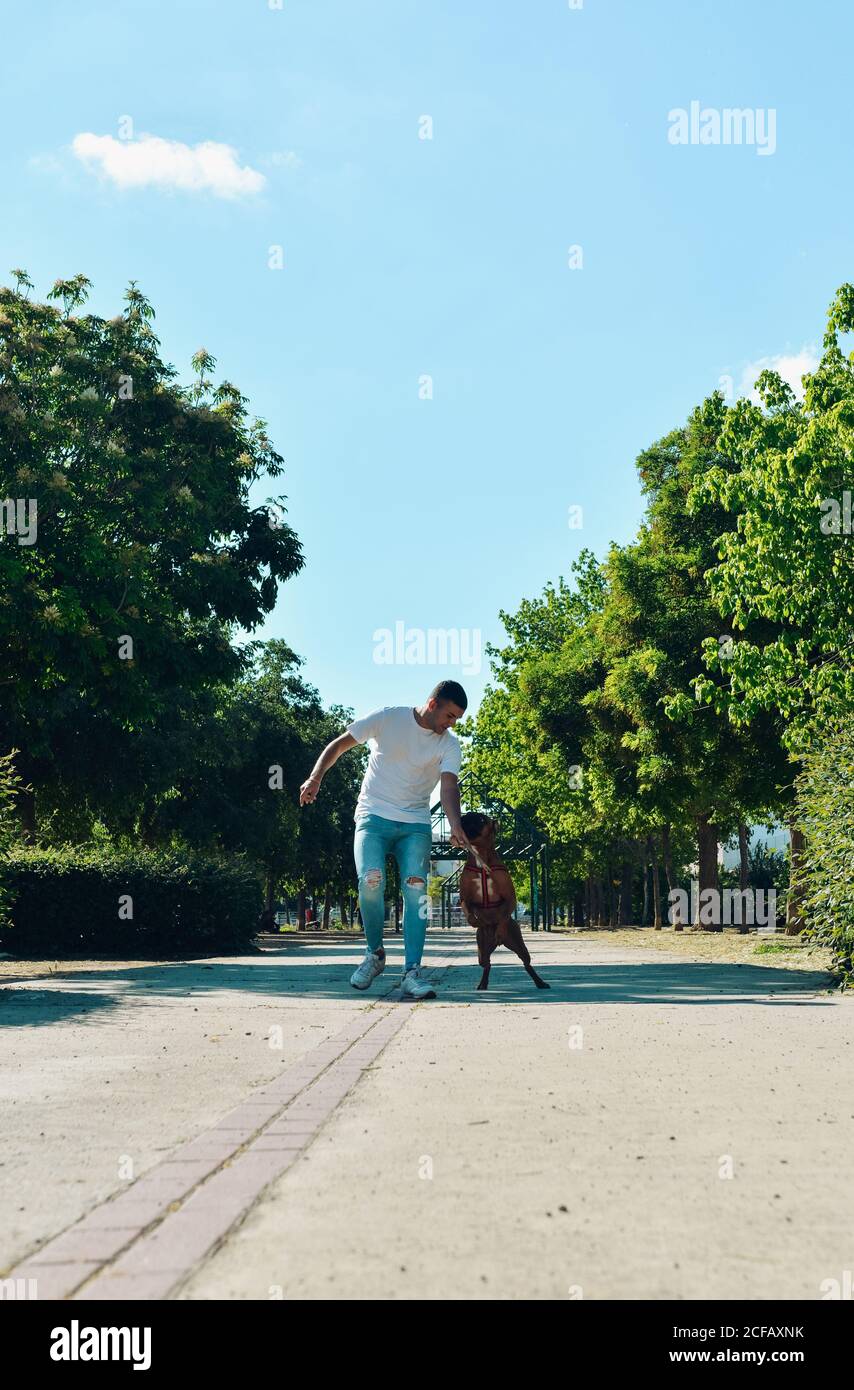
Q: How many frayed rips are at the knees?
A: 2